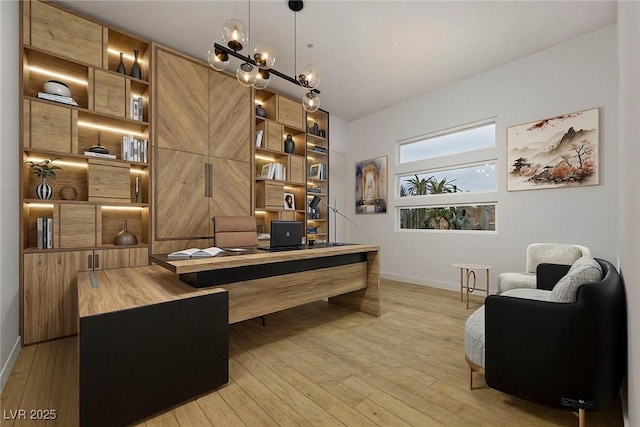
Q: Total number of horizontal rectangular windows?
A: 3